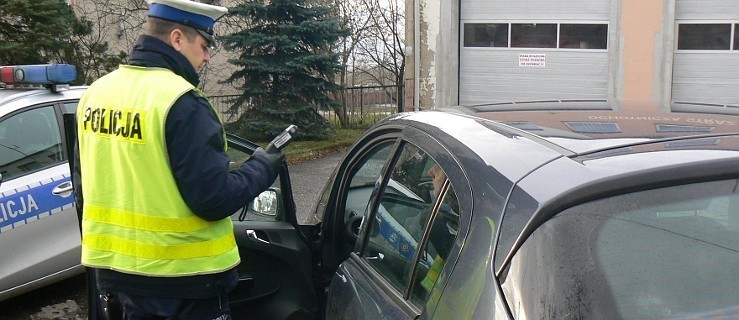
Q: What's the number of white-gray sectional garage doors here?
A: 2